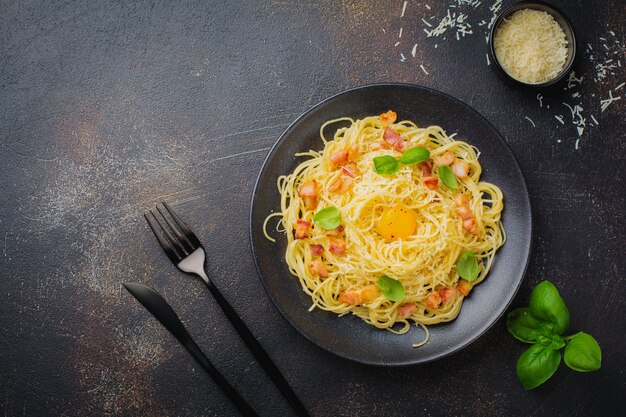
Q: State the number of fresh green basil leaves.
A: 10